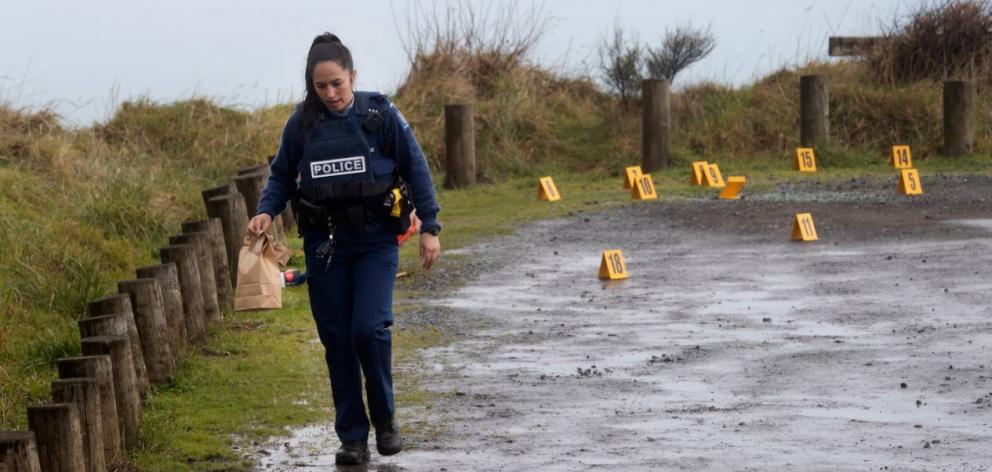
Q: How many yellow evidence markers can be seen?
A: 11